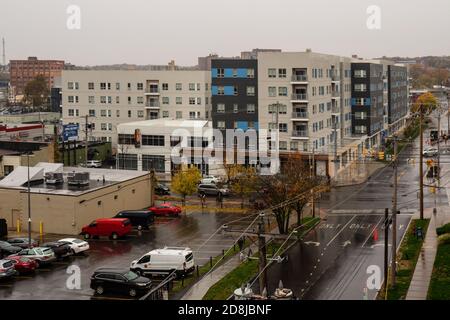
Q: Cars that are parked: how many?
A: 12